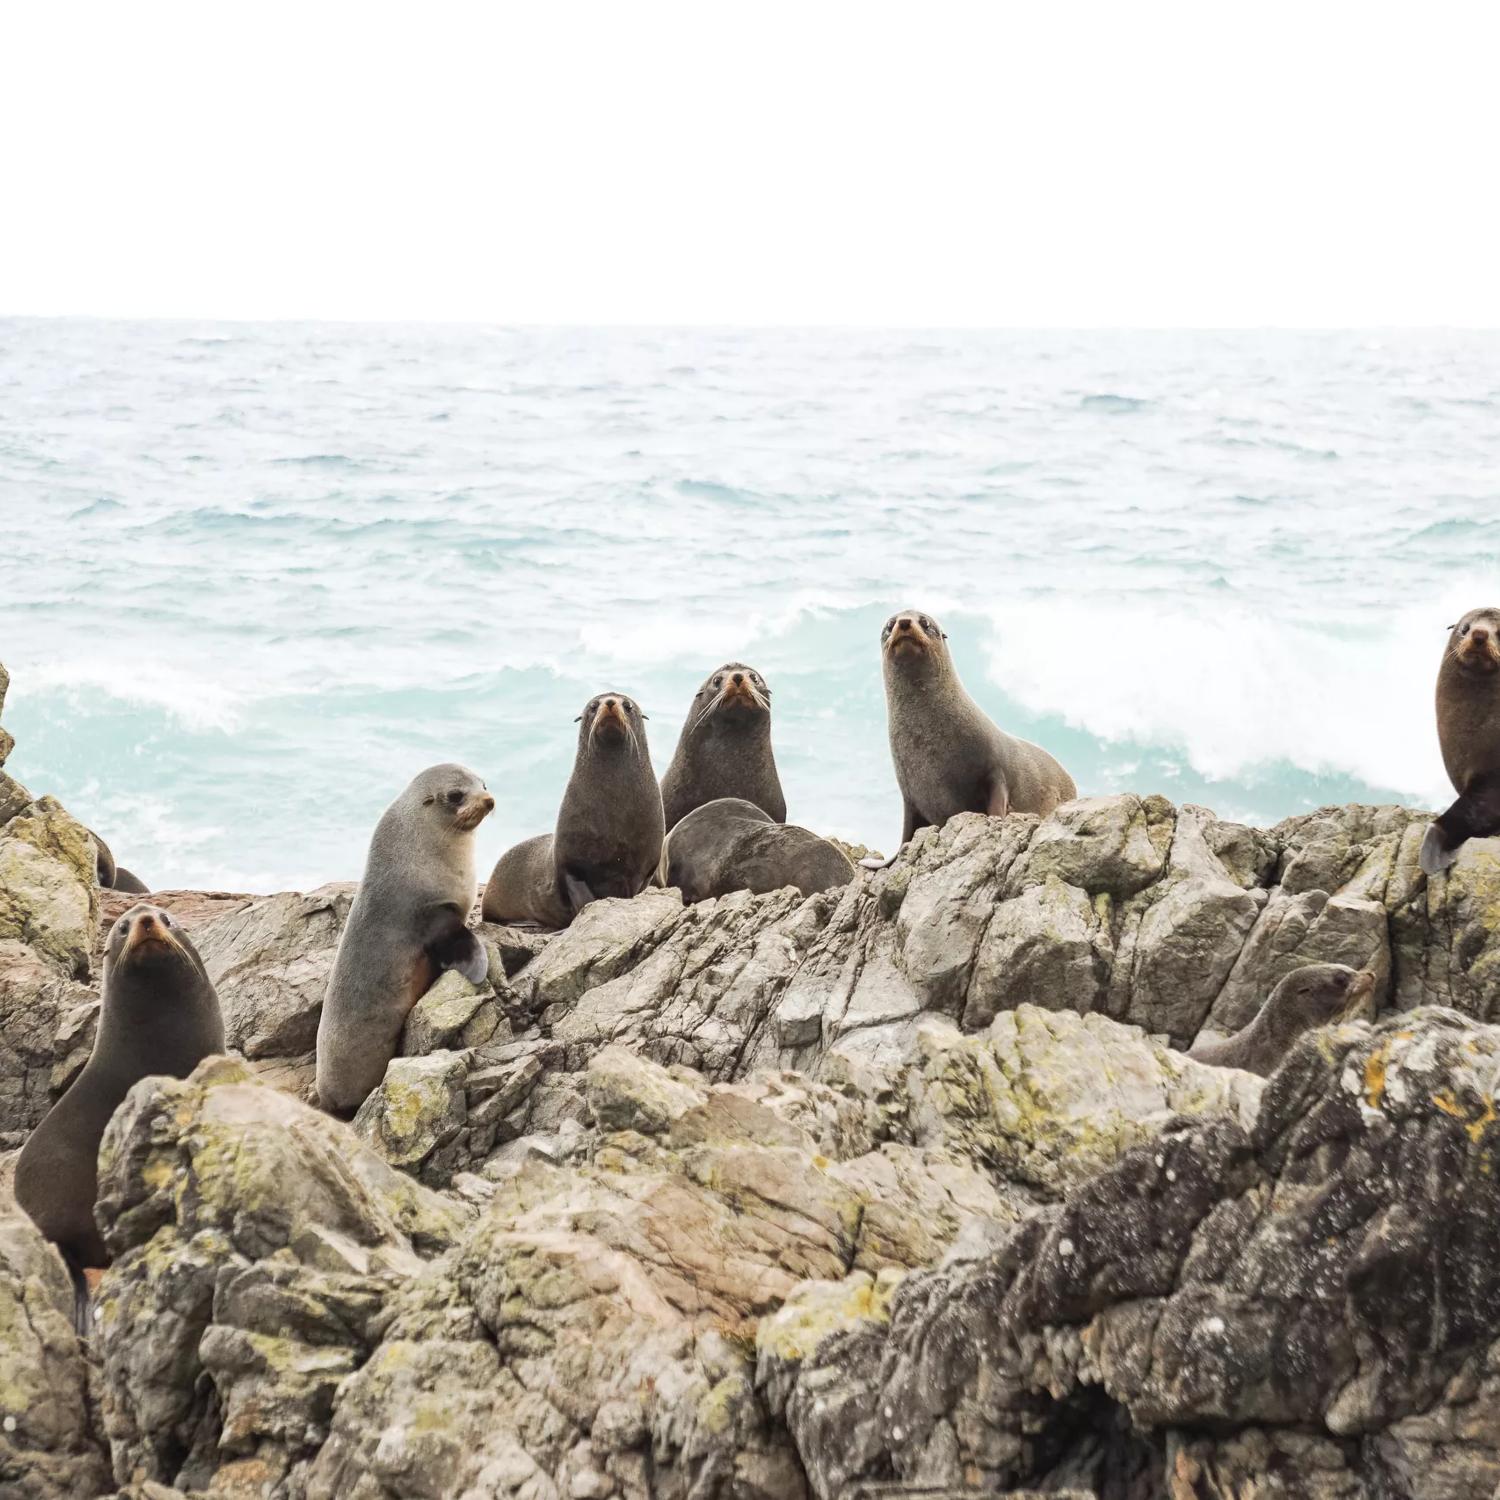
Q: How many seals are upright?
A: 6